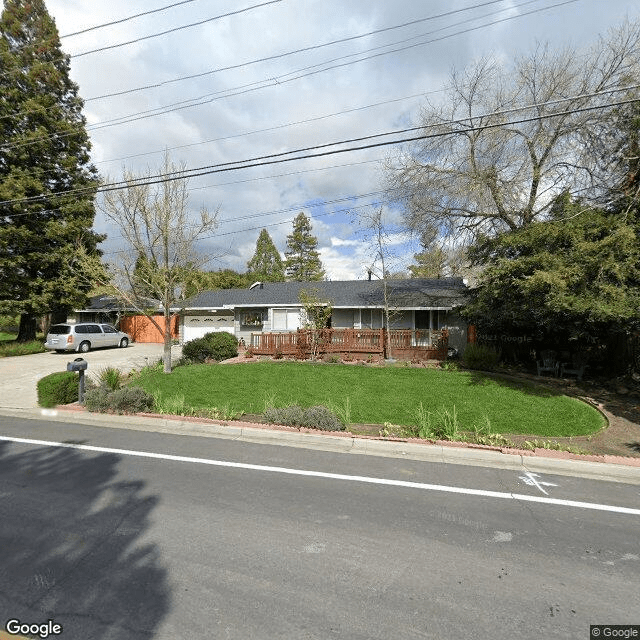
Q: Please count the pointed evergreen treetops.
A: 2